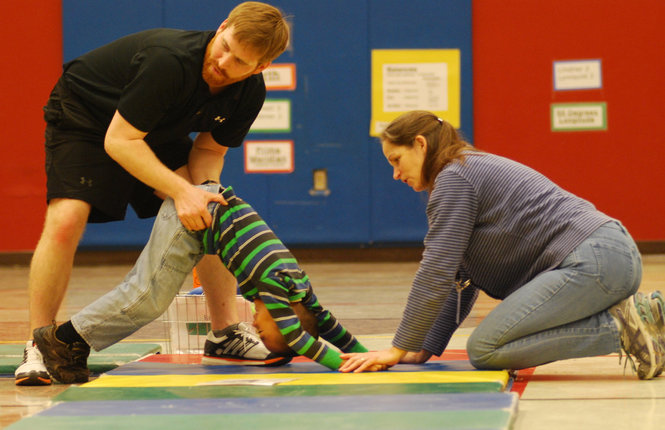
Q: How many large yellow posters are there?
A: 1